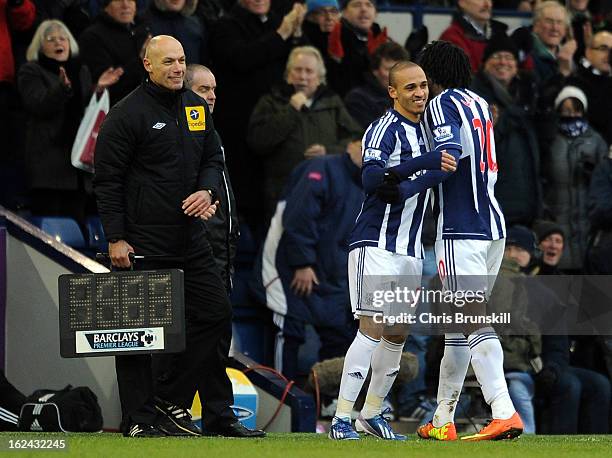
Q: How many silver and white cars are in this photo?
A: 0